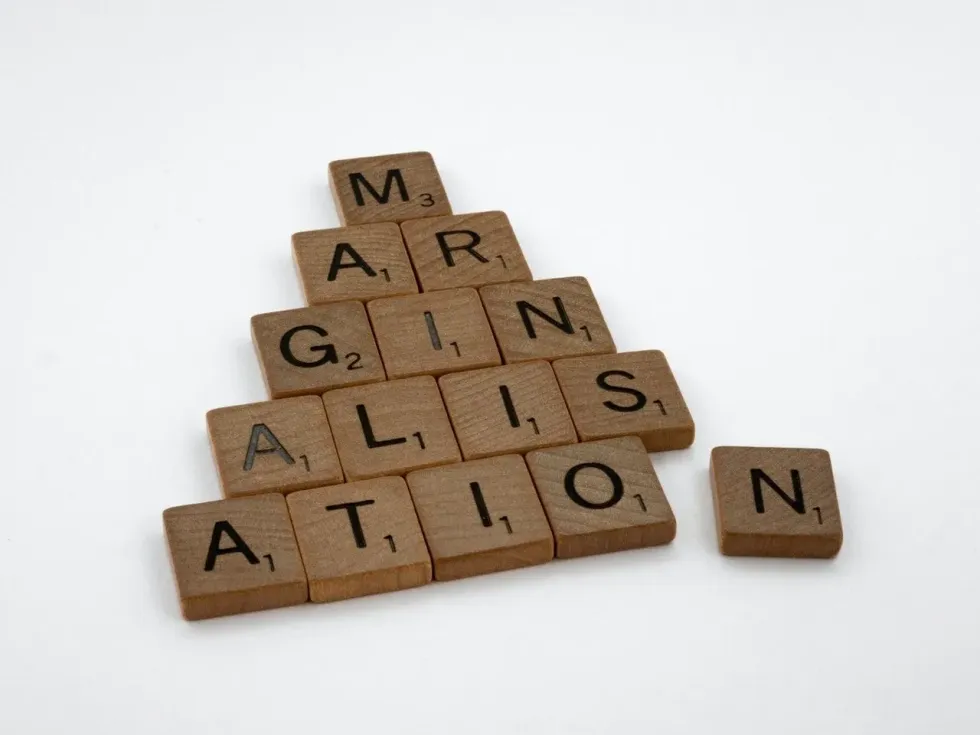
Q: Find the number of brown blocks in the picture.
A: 15